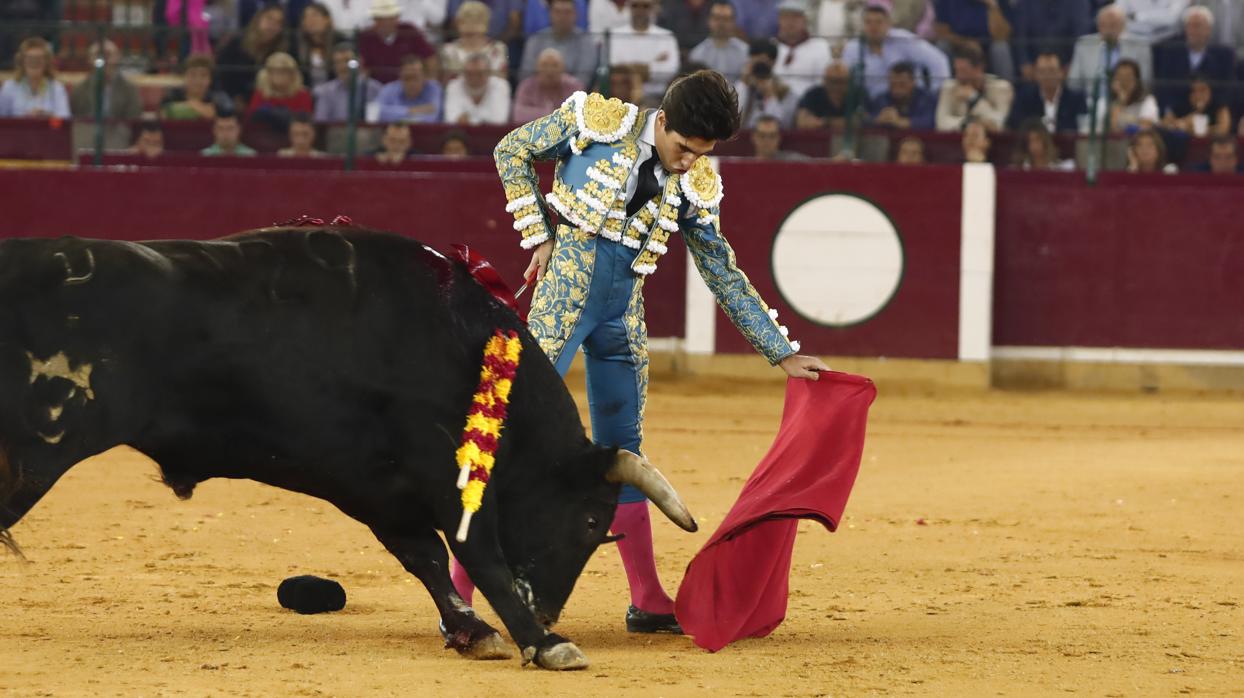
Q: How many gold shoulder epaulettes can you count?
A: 2